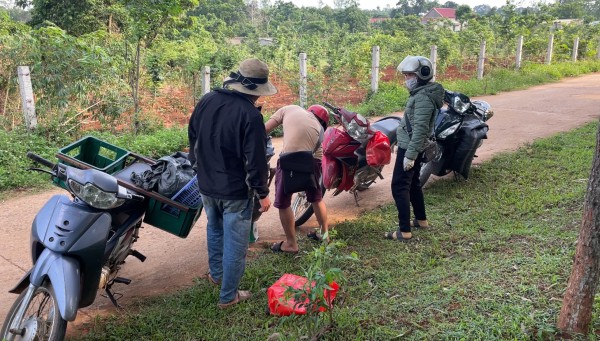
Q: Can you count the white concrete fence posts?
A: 9